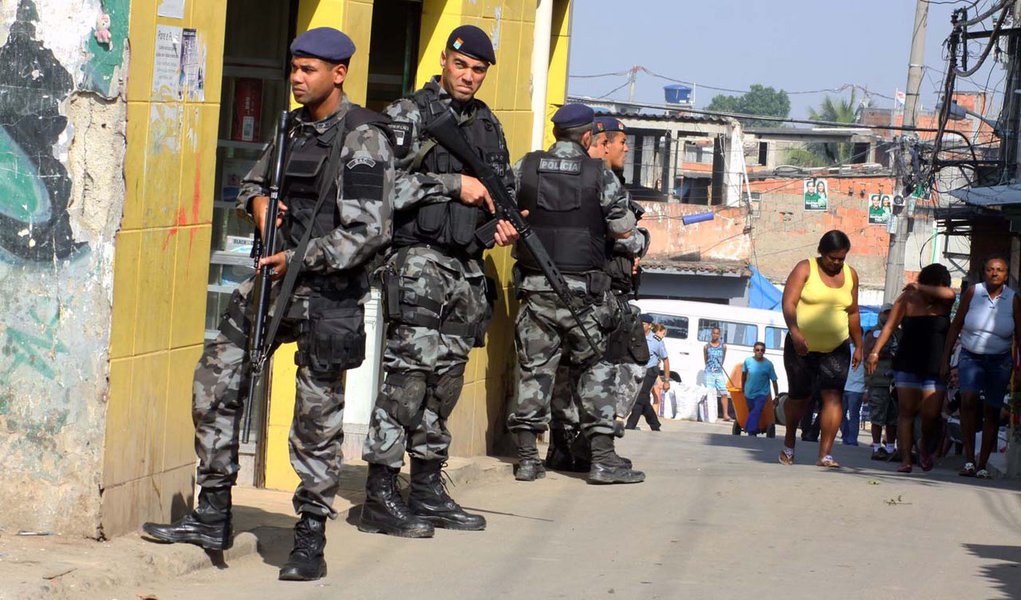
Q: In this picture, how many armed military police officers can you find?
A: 5